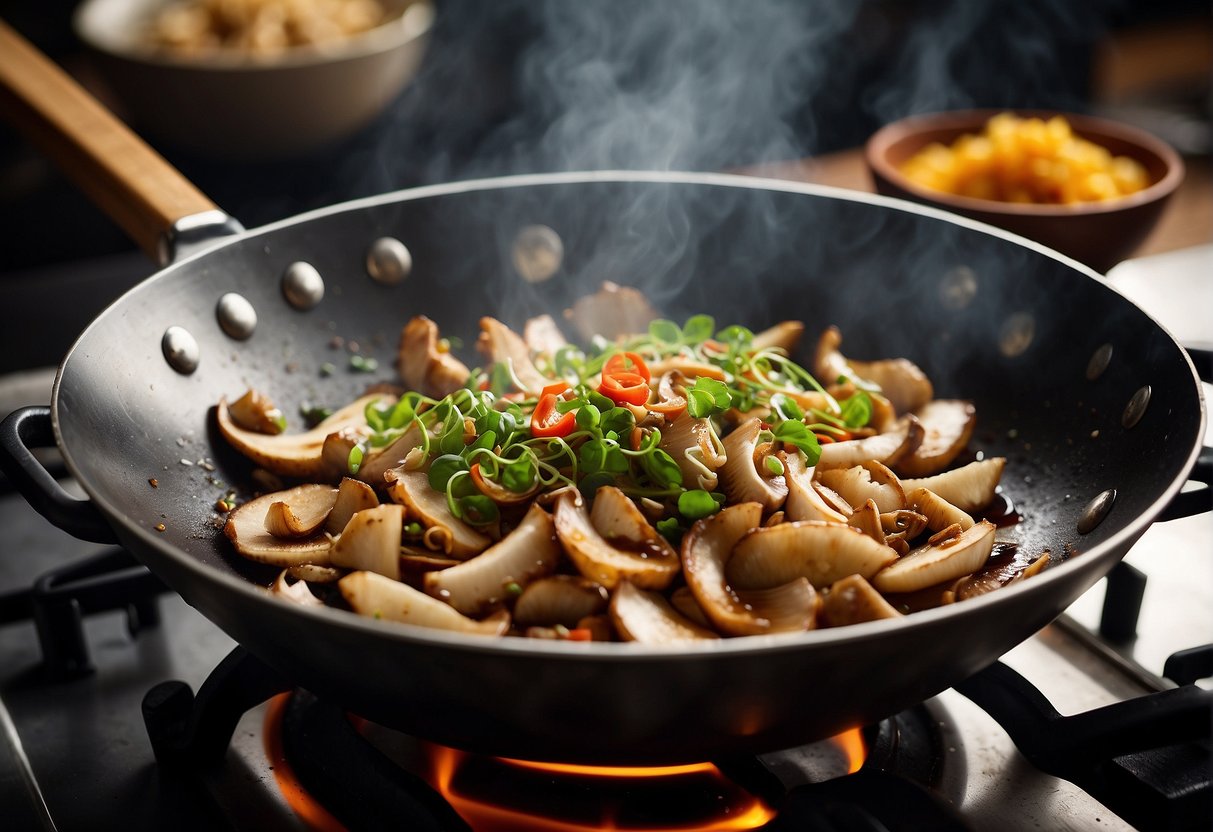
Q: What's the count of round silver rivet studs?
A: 10